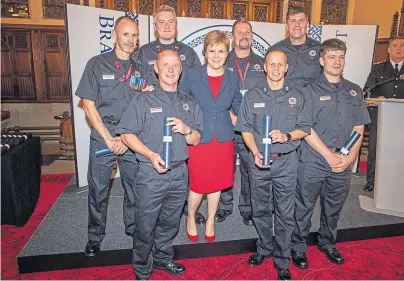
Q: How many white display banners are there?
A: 3